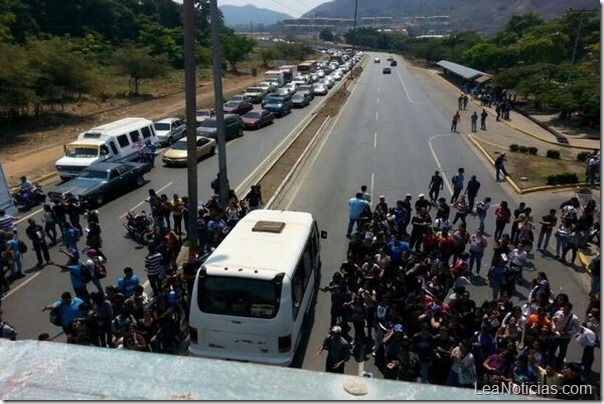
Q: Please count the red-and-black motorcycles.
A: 1